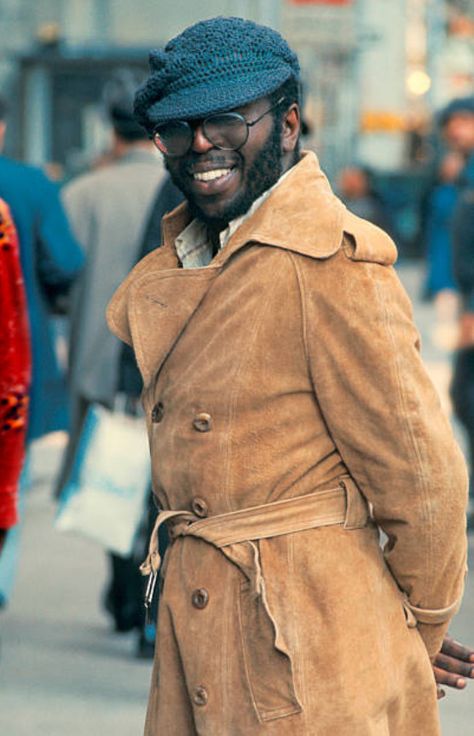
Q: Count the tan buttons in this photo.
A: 5